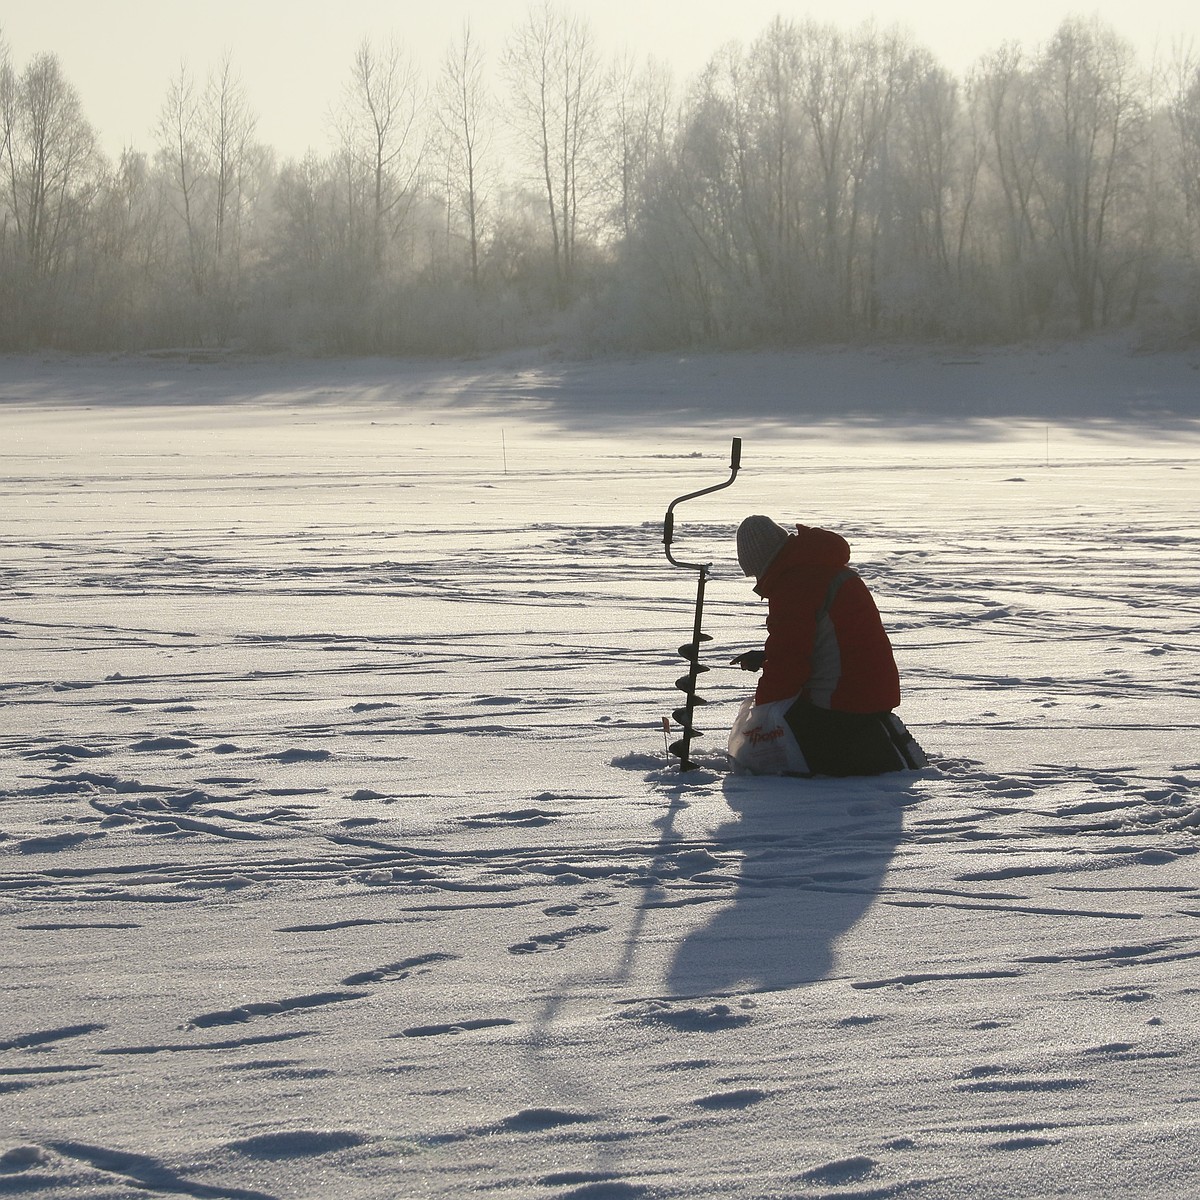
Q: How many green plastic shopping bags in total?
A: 0